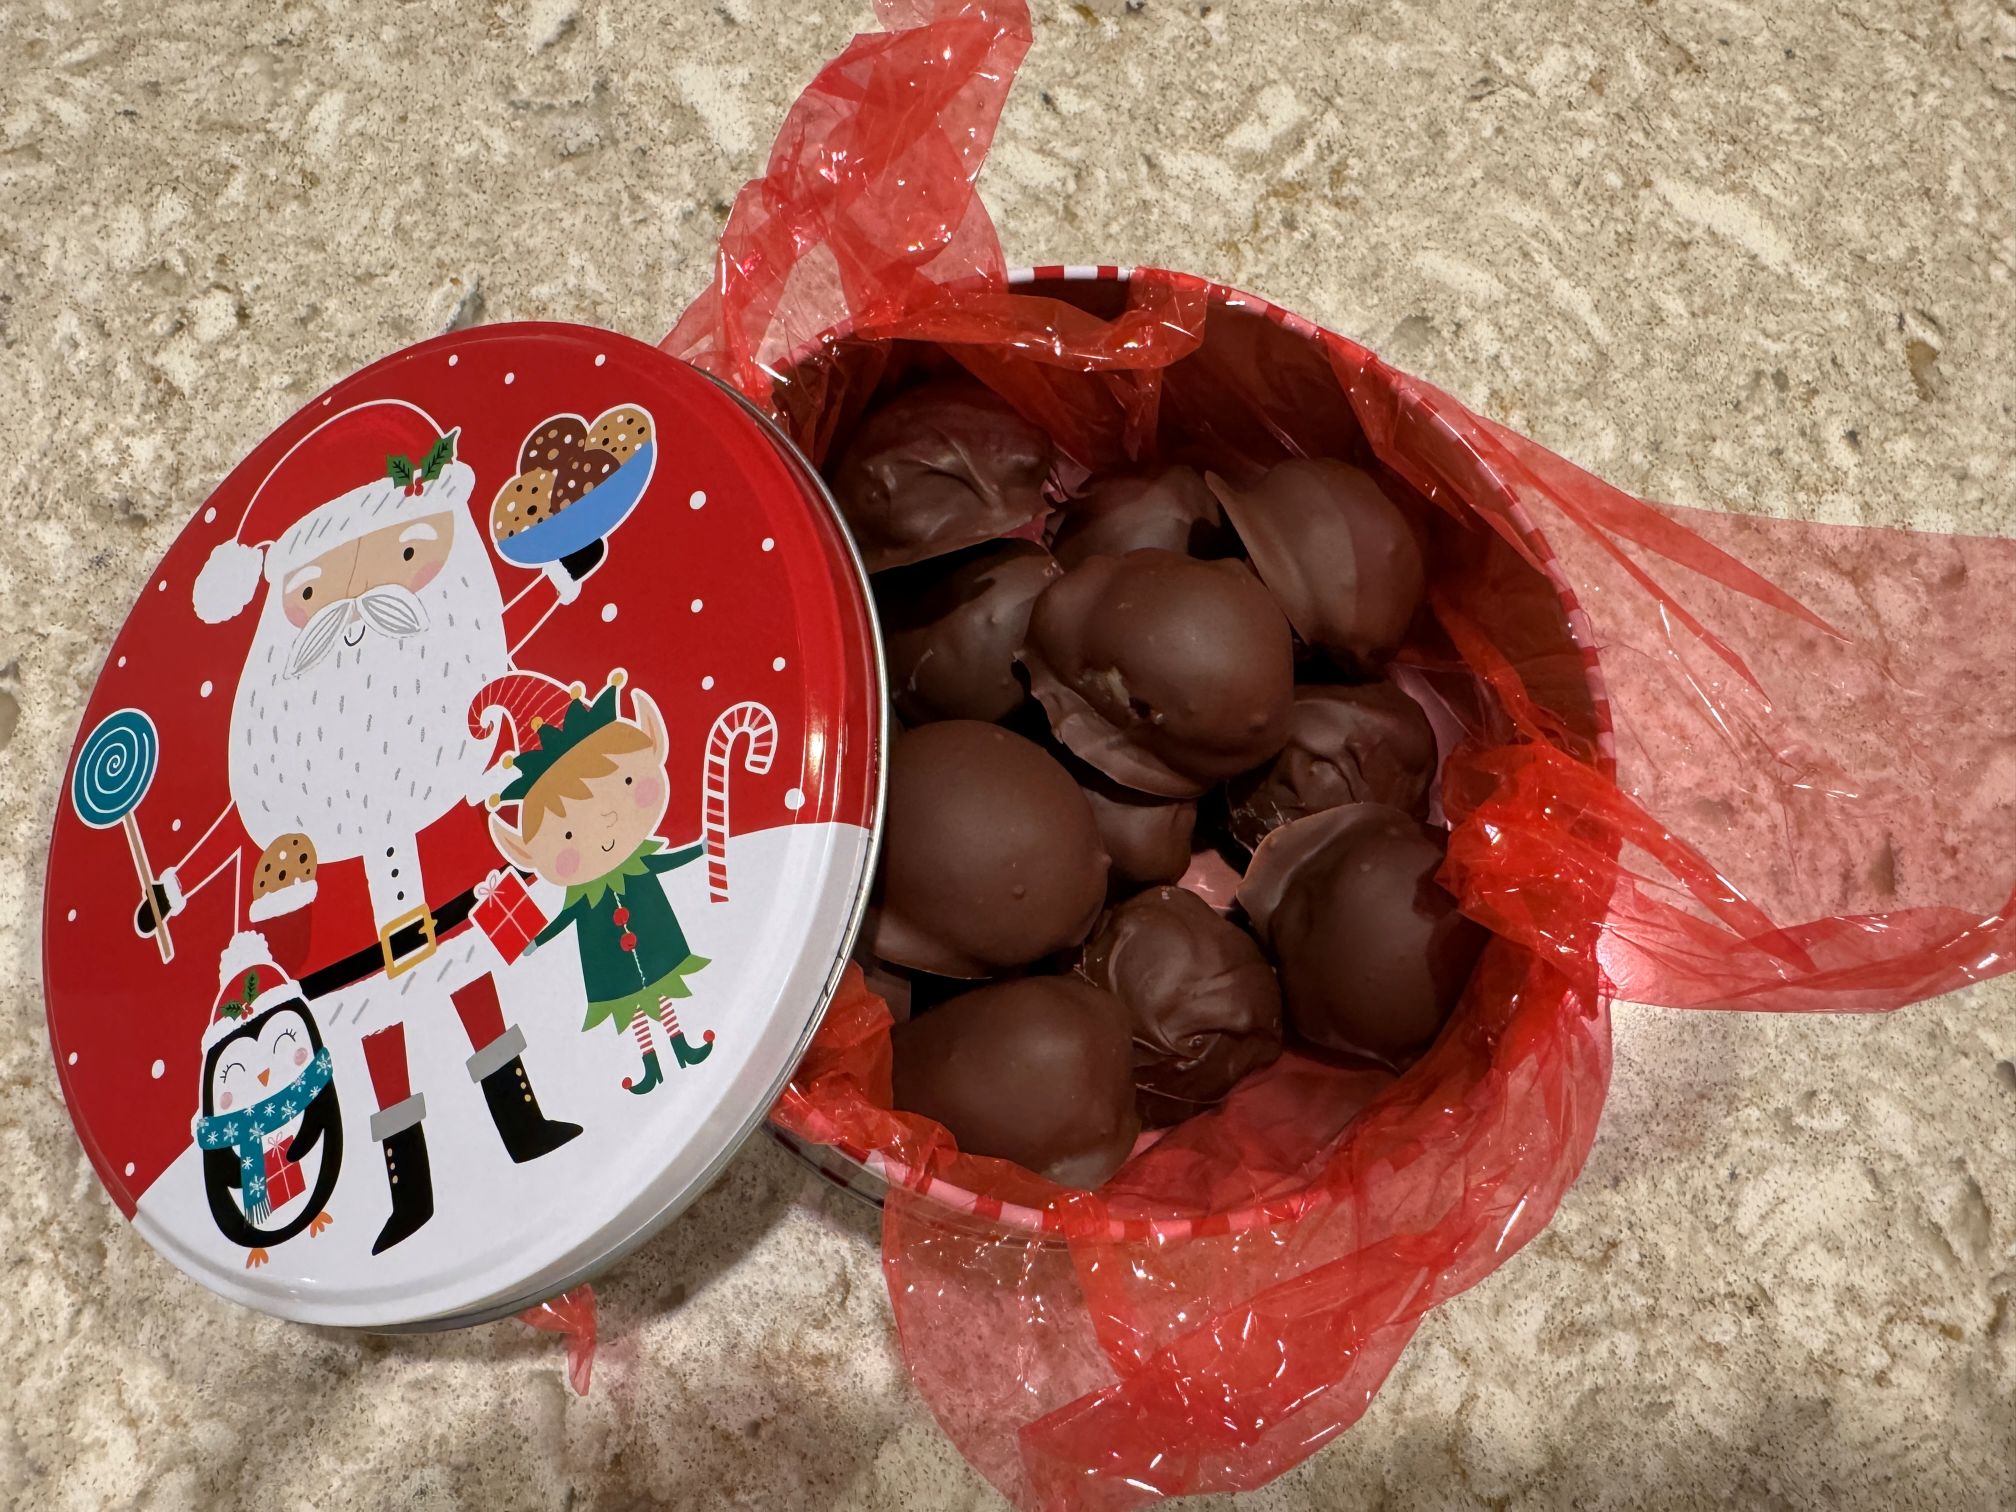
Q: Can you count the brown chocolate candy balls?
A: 11